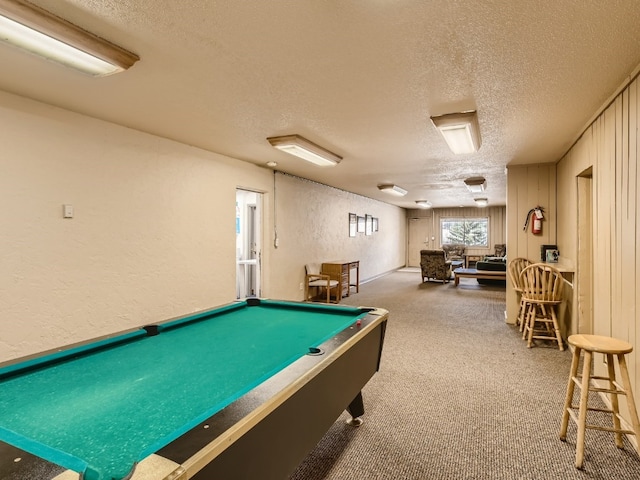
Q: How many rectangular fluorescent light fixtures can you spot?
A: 7